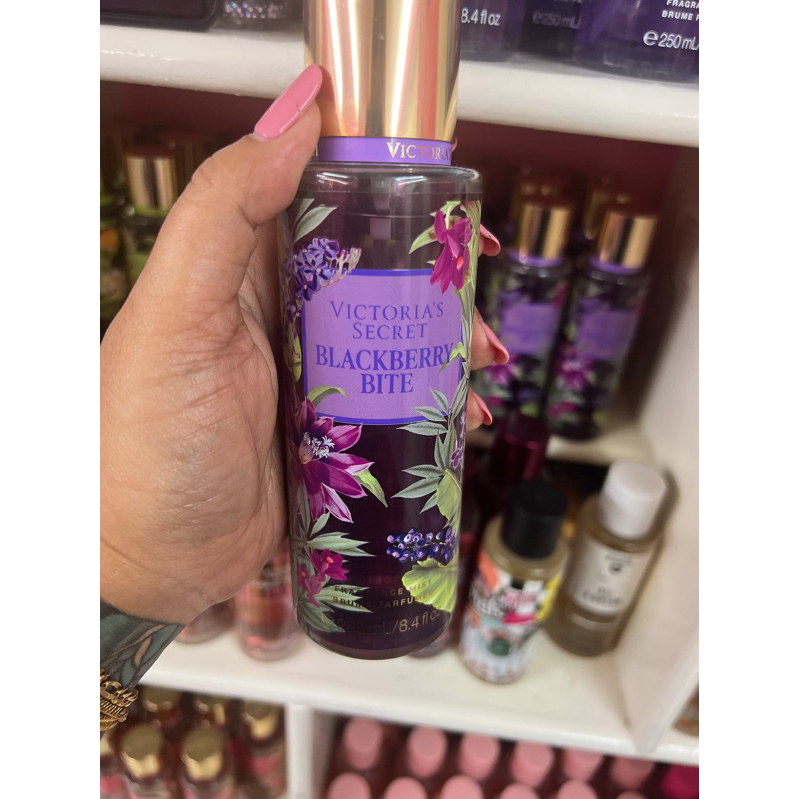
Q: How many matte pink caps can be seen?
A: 12